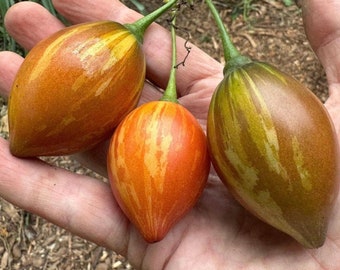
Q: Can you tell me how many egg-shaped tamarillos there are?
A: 3